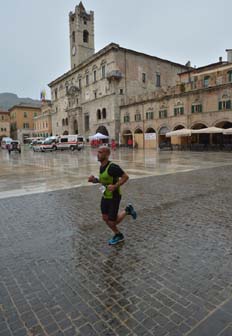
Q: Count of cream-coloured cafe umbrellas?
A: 3